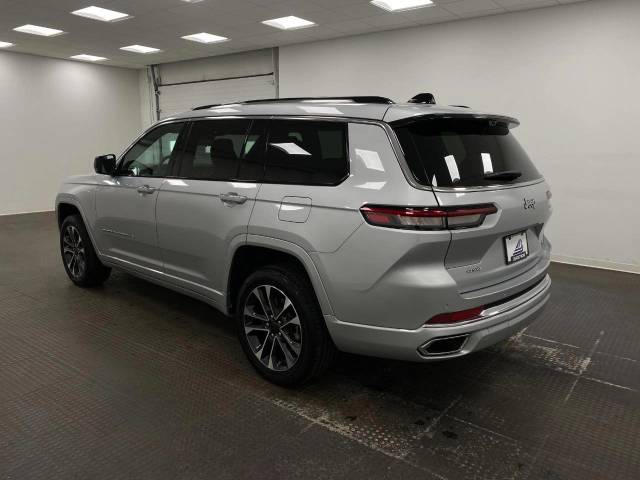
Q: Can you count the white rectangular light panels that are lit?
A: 8